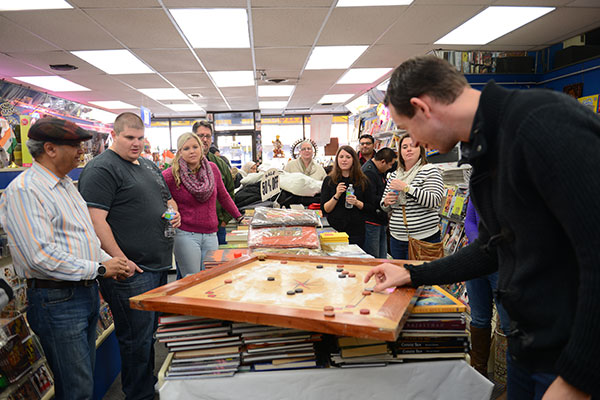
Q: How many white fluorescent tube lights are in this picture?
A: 15